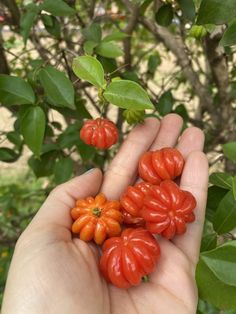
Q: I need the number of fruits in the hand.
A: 5